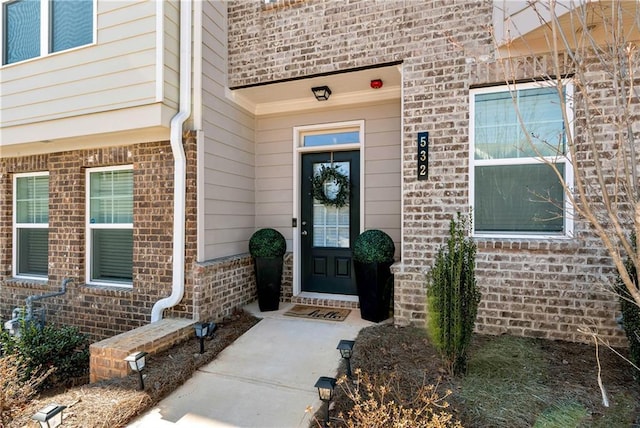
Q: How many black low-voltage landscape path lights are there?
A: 5